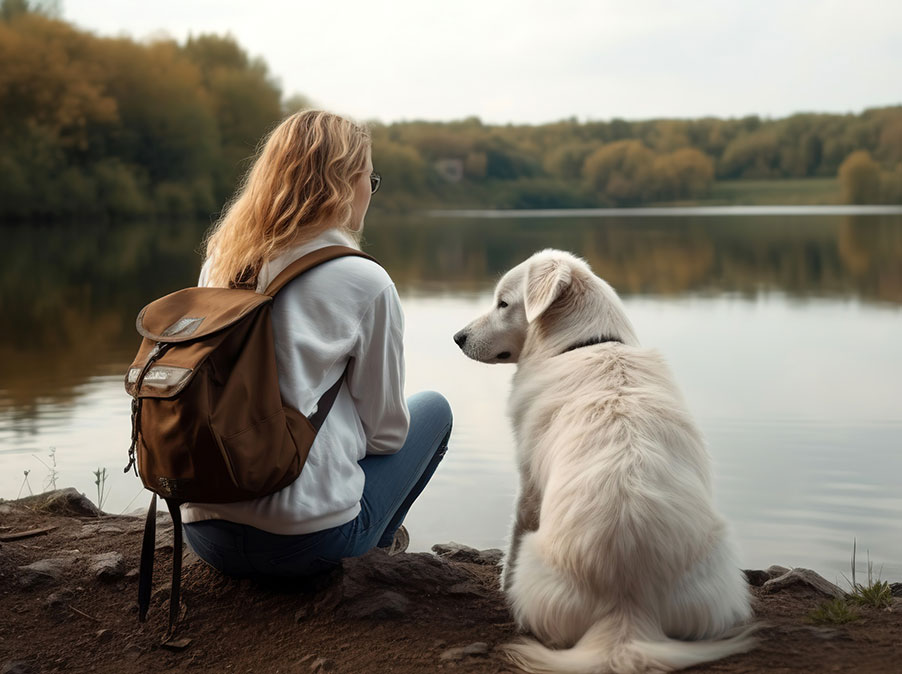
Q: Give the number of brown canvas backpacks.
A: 1